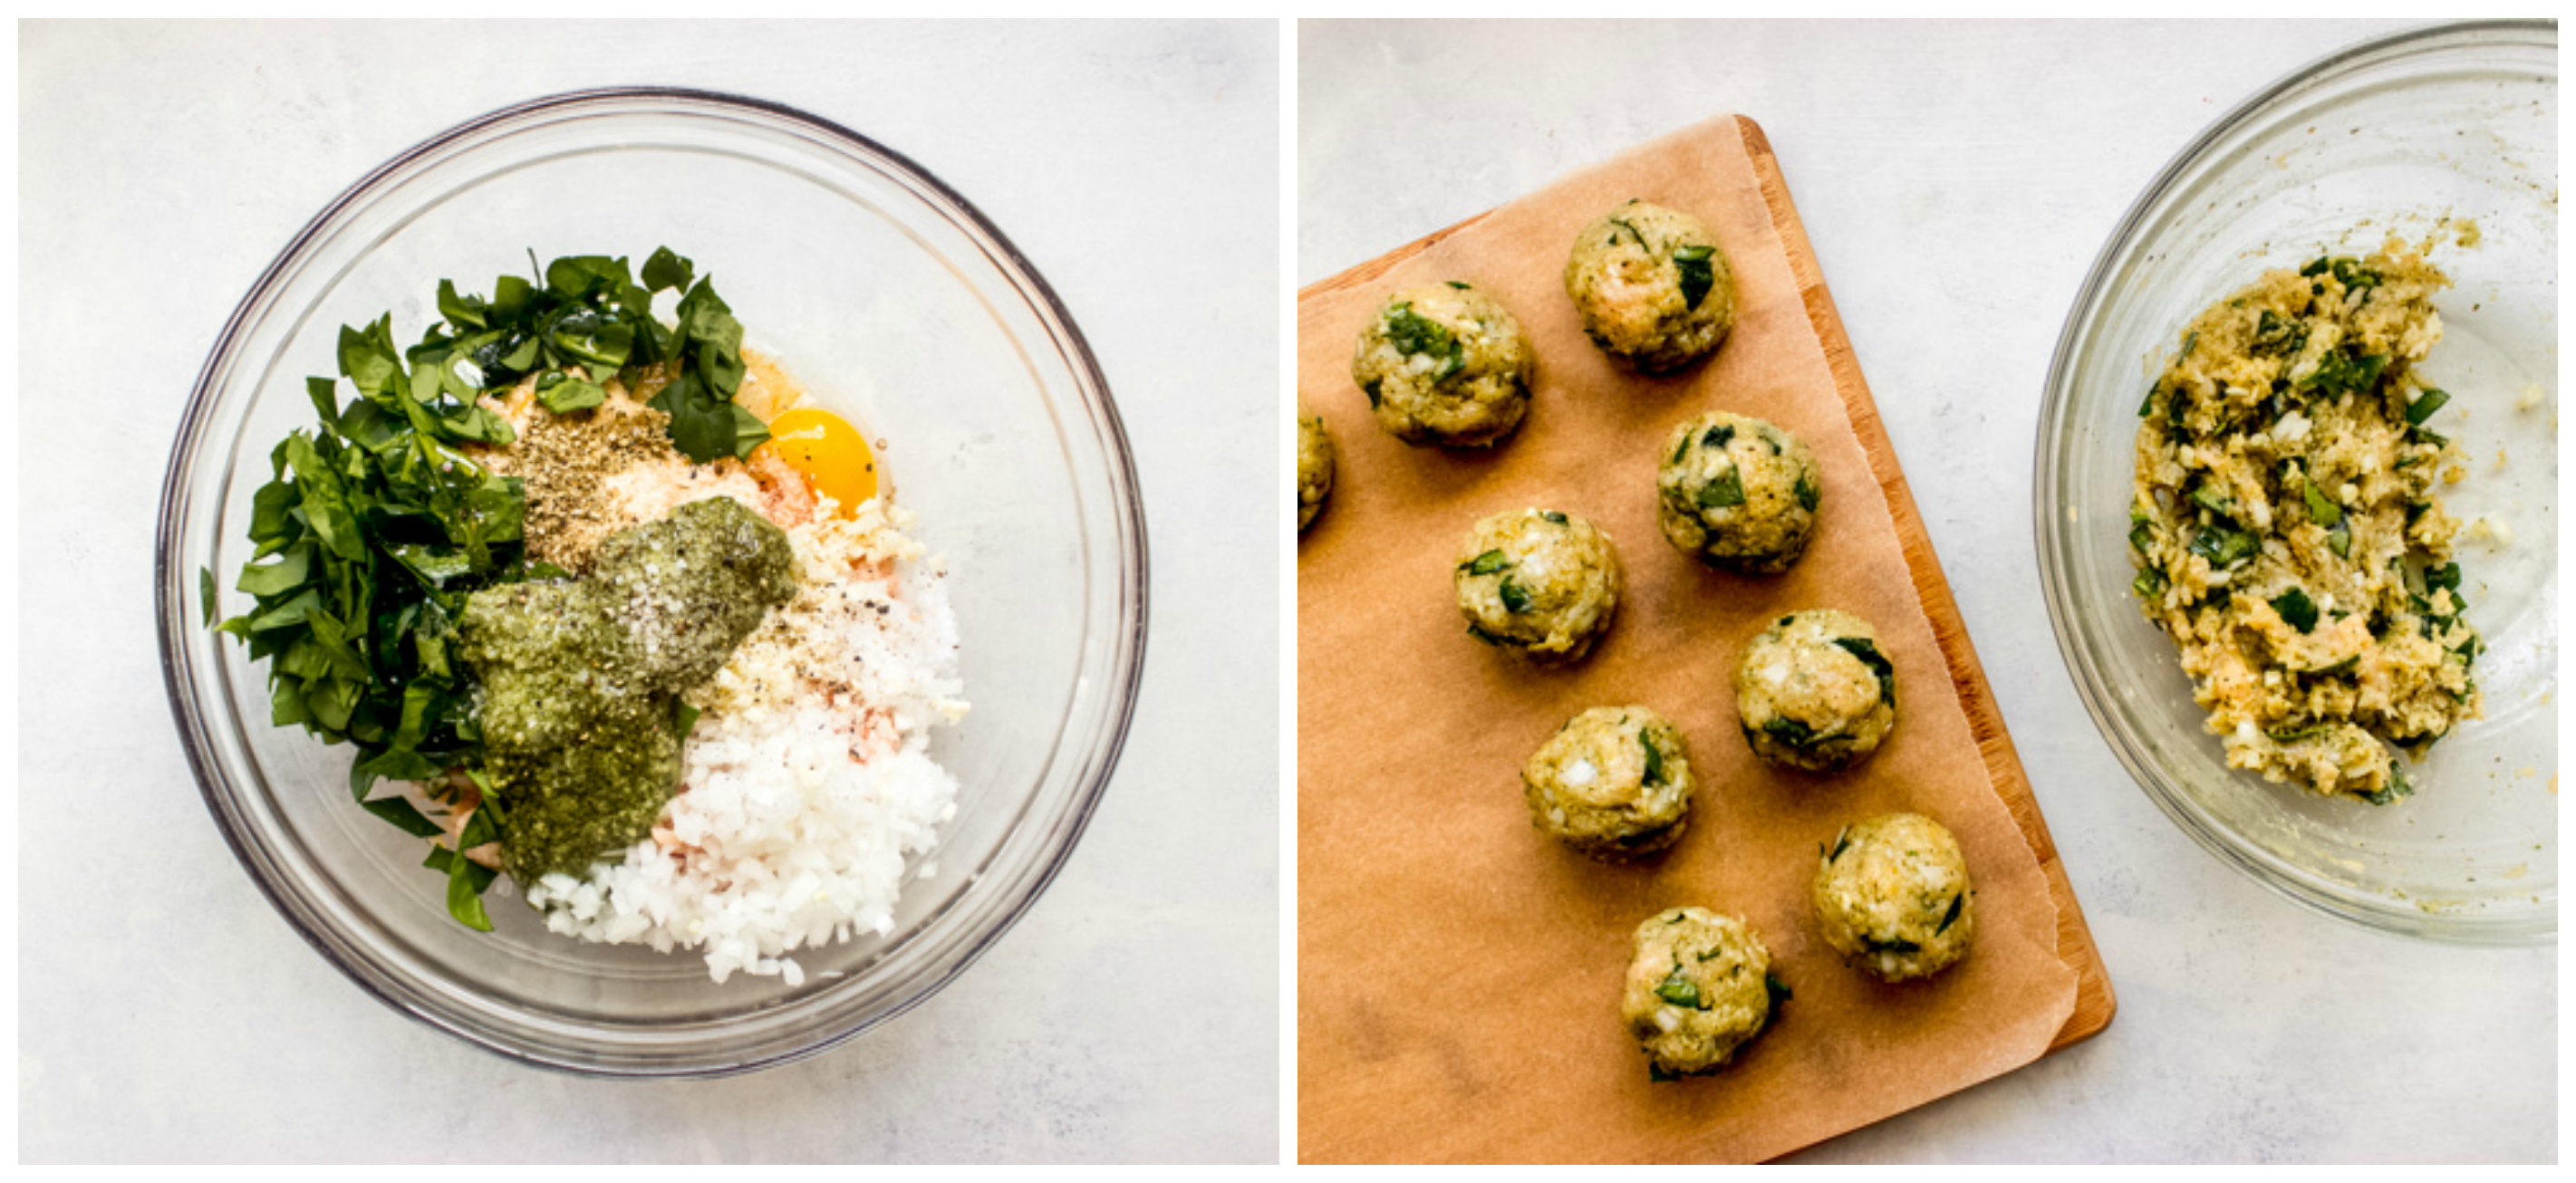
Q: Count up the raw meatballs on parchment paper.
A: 9